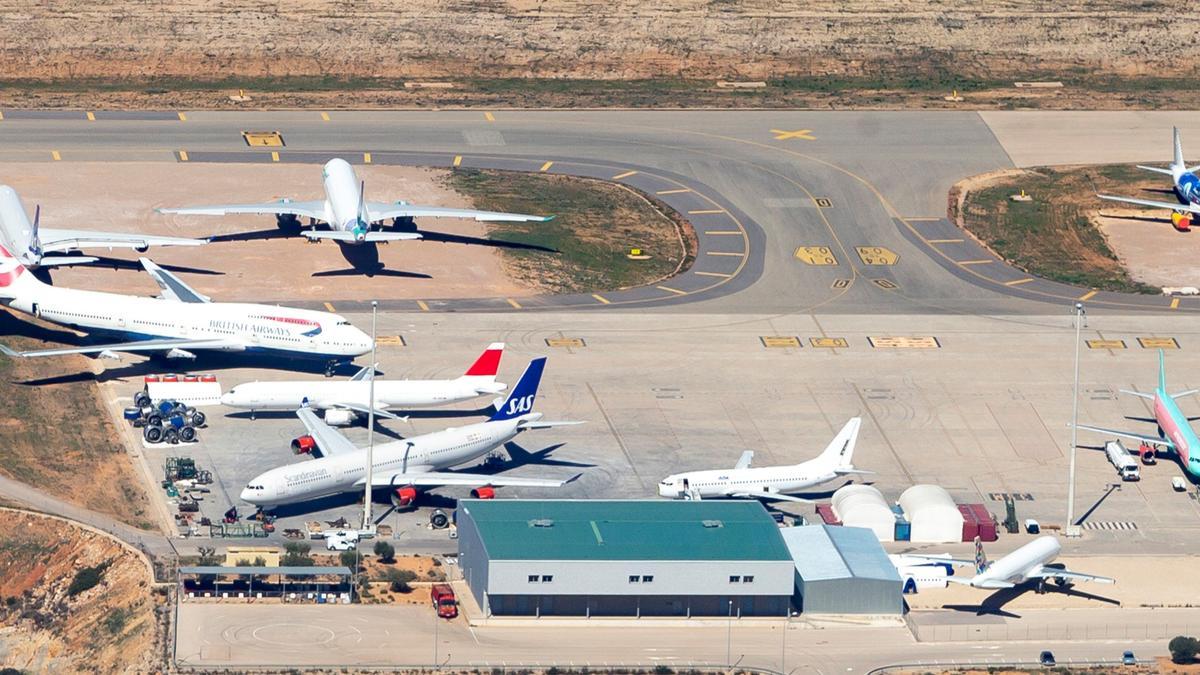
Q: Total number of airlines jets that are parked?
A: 9